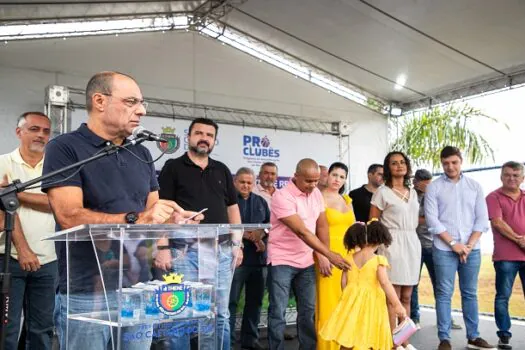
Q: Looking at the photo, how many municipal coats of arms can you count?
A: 2